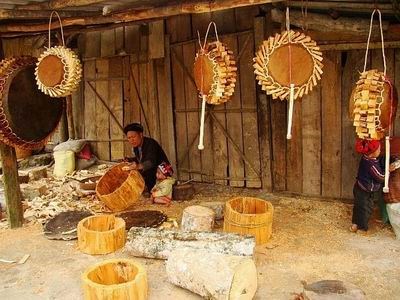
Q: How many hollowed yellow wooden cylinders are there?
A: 4